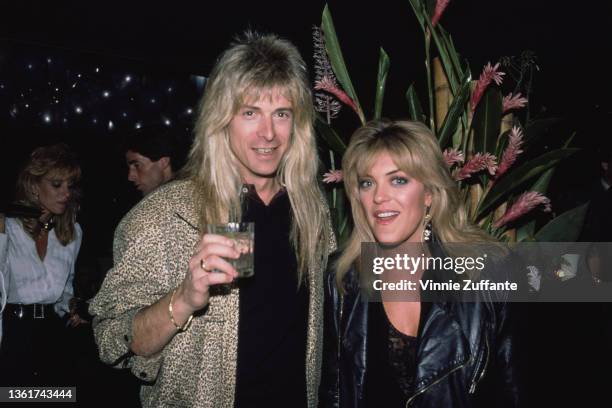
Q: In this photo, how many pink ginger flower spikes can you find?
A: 9